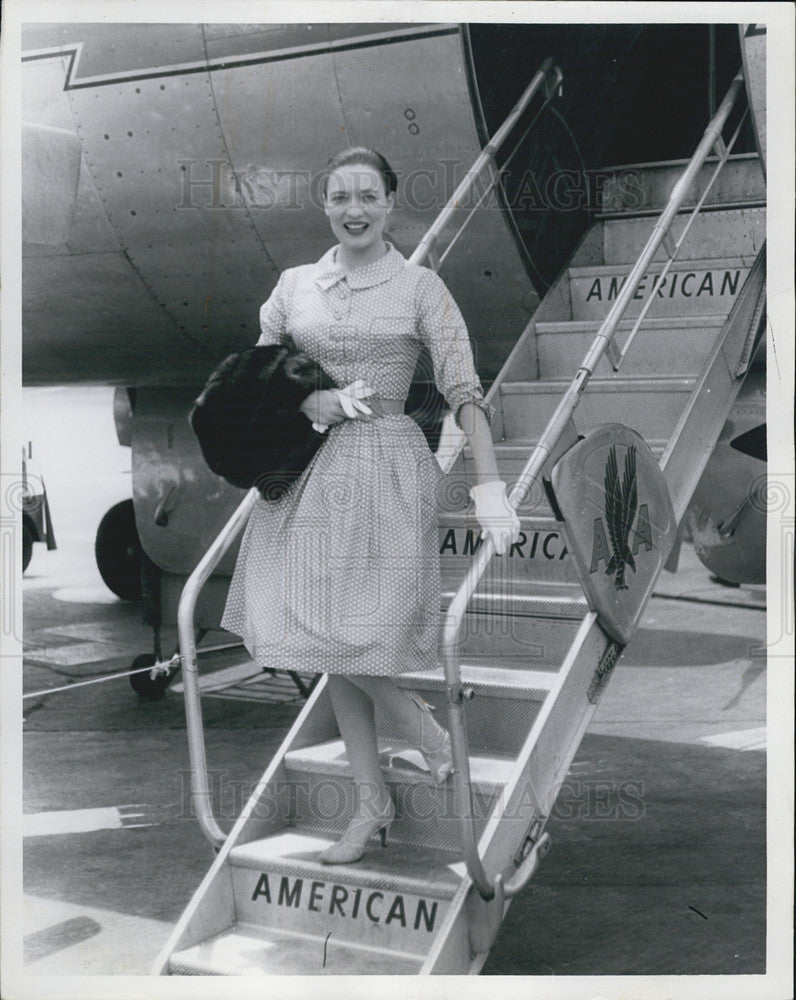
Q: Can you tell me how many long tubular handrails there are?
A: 2